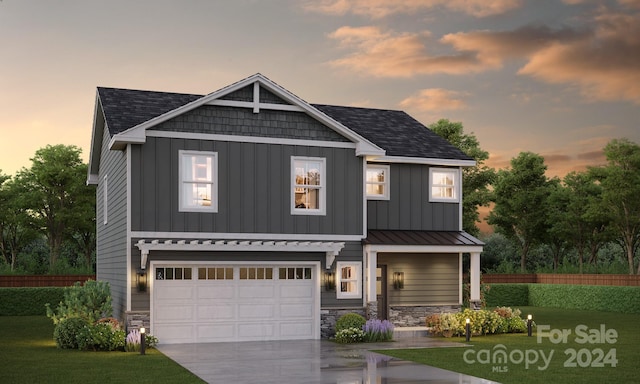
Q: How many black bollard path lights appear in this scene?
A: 3